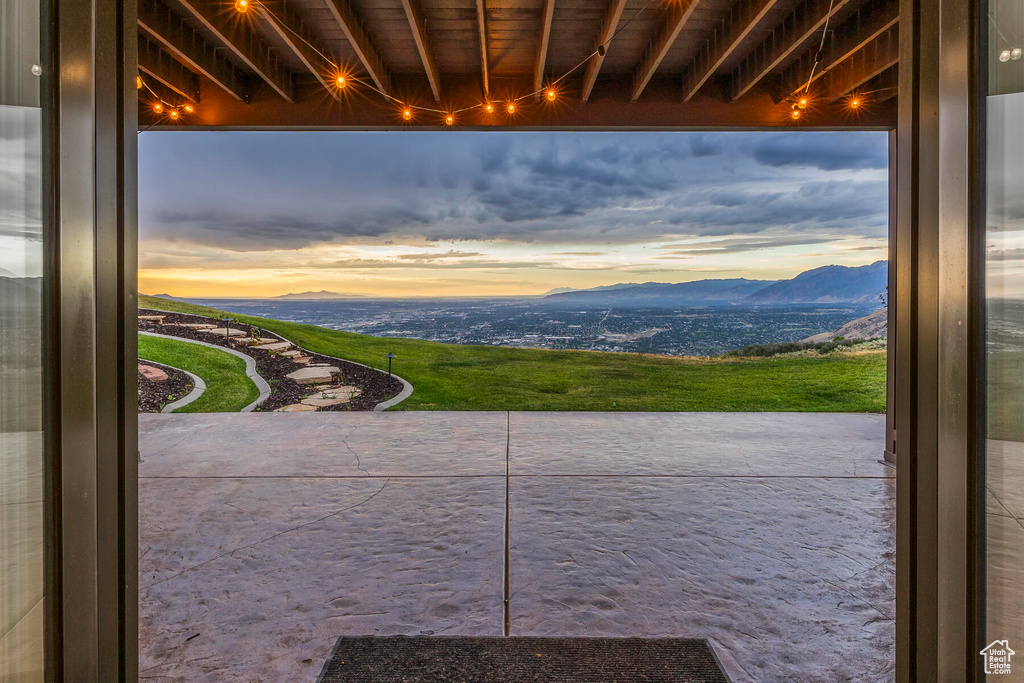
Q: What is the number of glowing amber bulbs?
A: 14